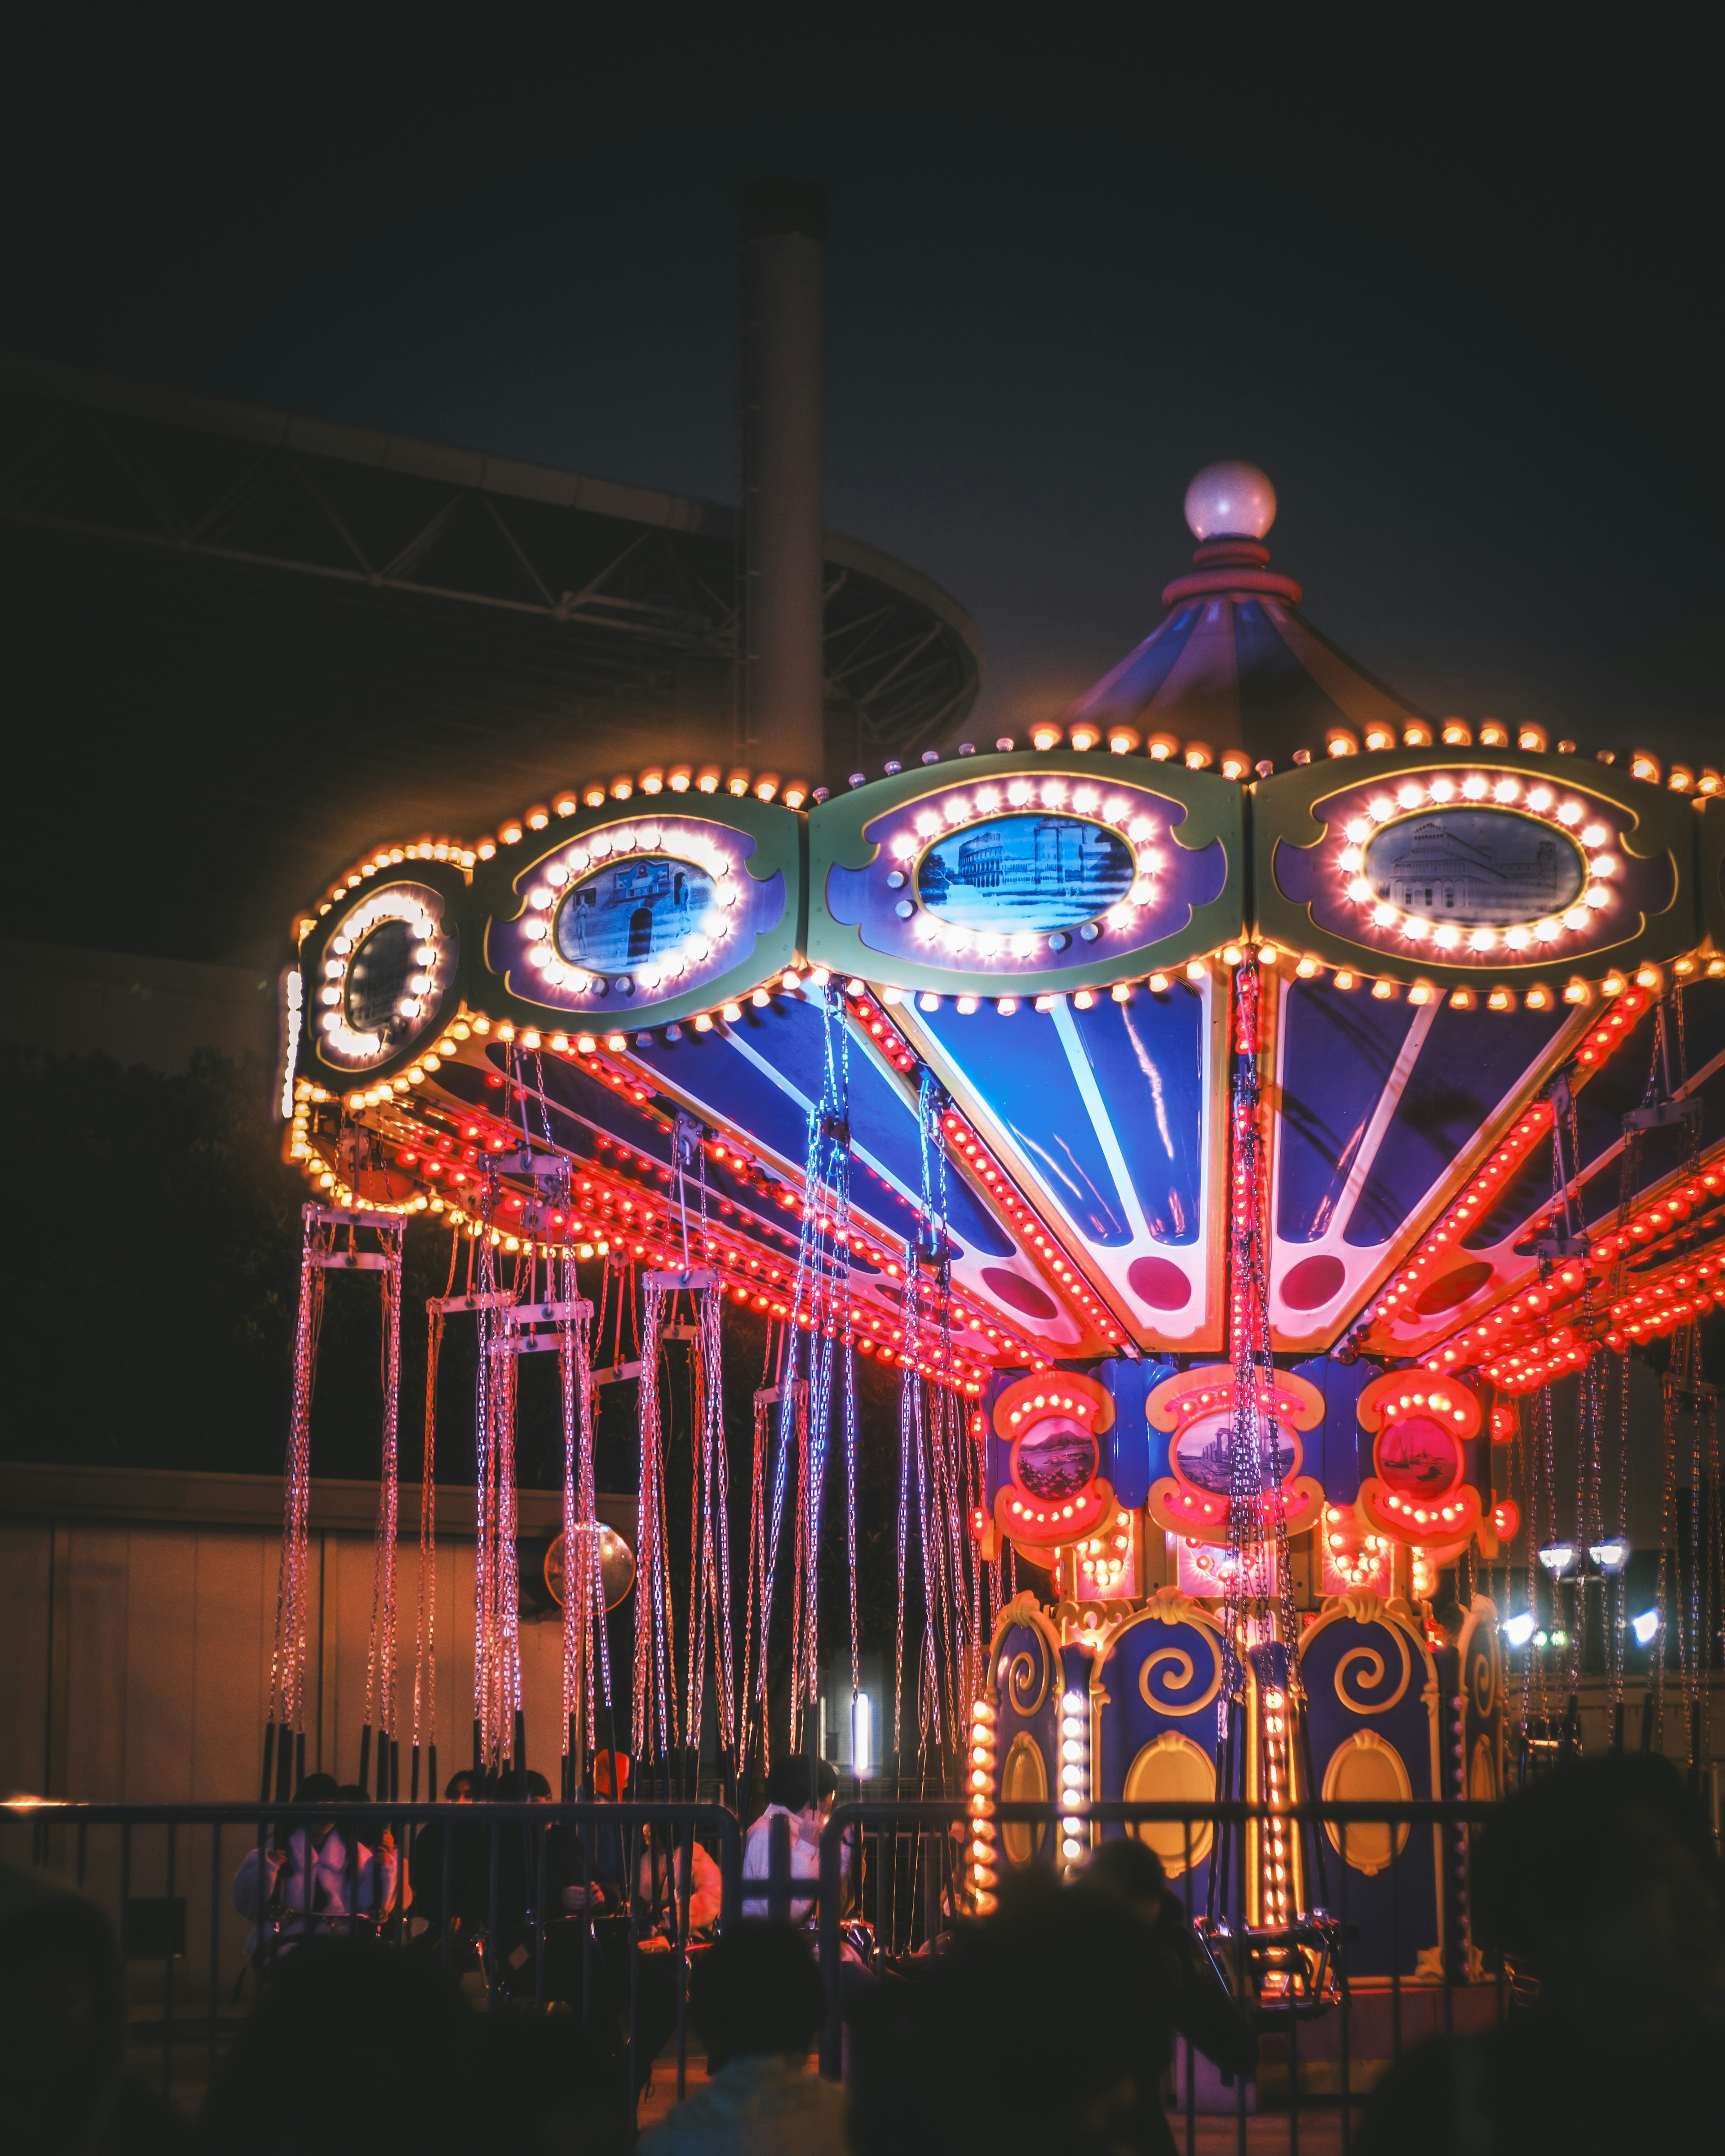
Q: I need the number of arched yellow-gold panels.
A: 4